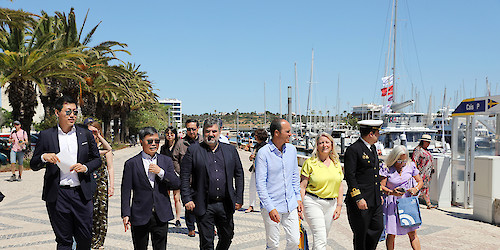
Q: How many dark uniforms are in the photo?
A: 1